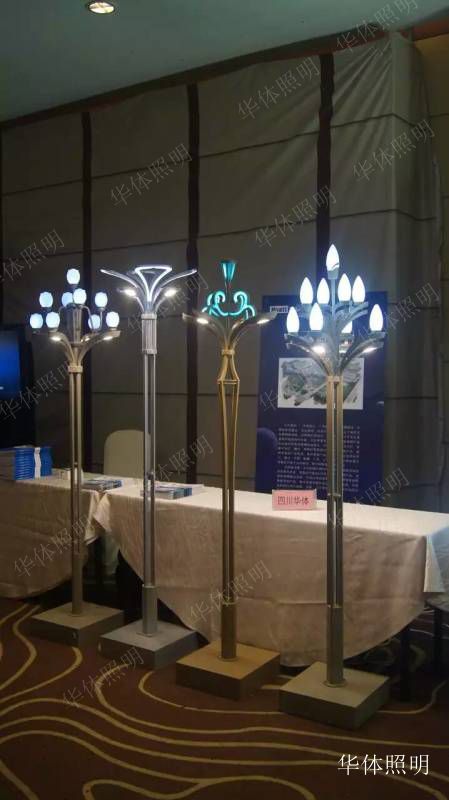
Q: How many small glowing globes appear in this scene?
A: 9